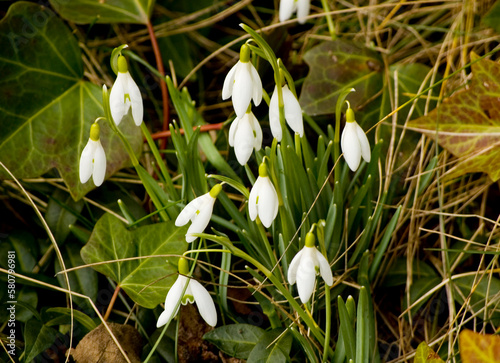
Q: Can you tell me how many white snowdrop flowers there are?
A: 11